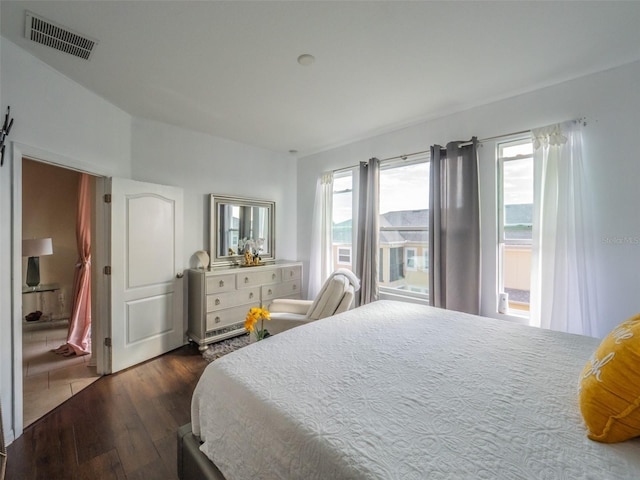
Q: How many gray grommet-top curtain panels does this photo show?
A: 2